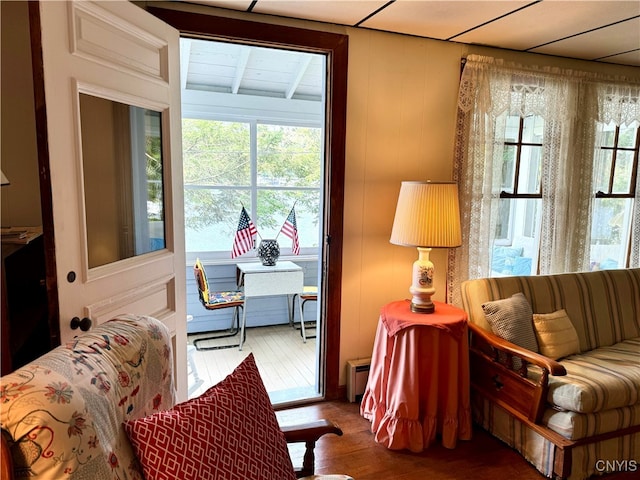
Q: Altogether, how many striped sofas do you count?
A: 1